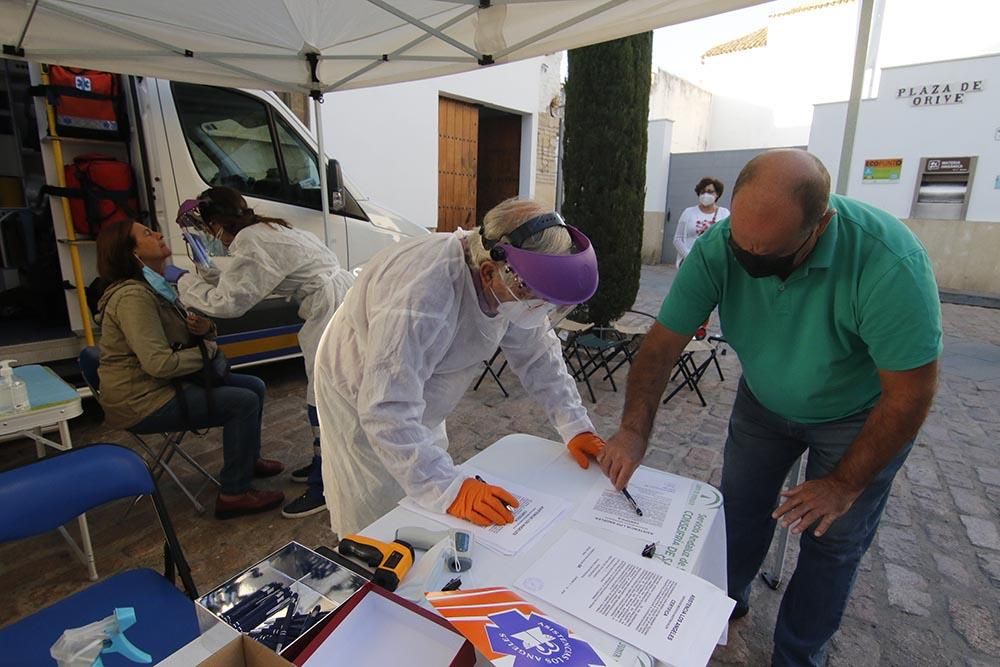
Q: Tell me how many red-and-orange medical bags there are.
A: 2